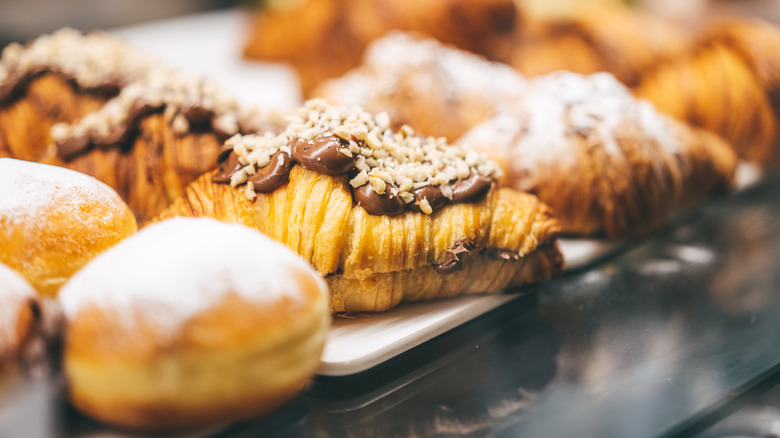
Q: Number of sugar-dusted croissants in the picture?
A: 2